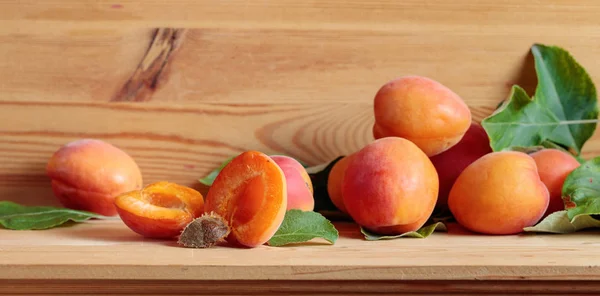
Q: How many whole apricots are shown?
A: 8